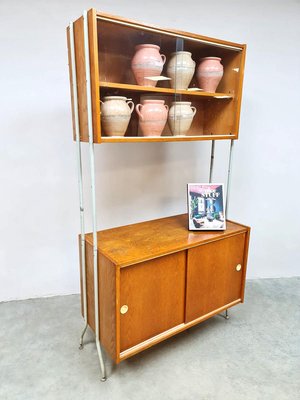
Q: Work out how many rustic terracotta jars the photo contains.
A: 6